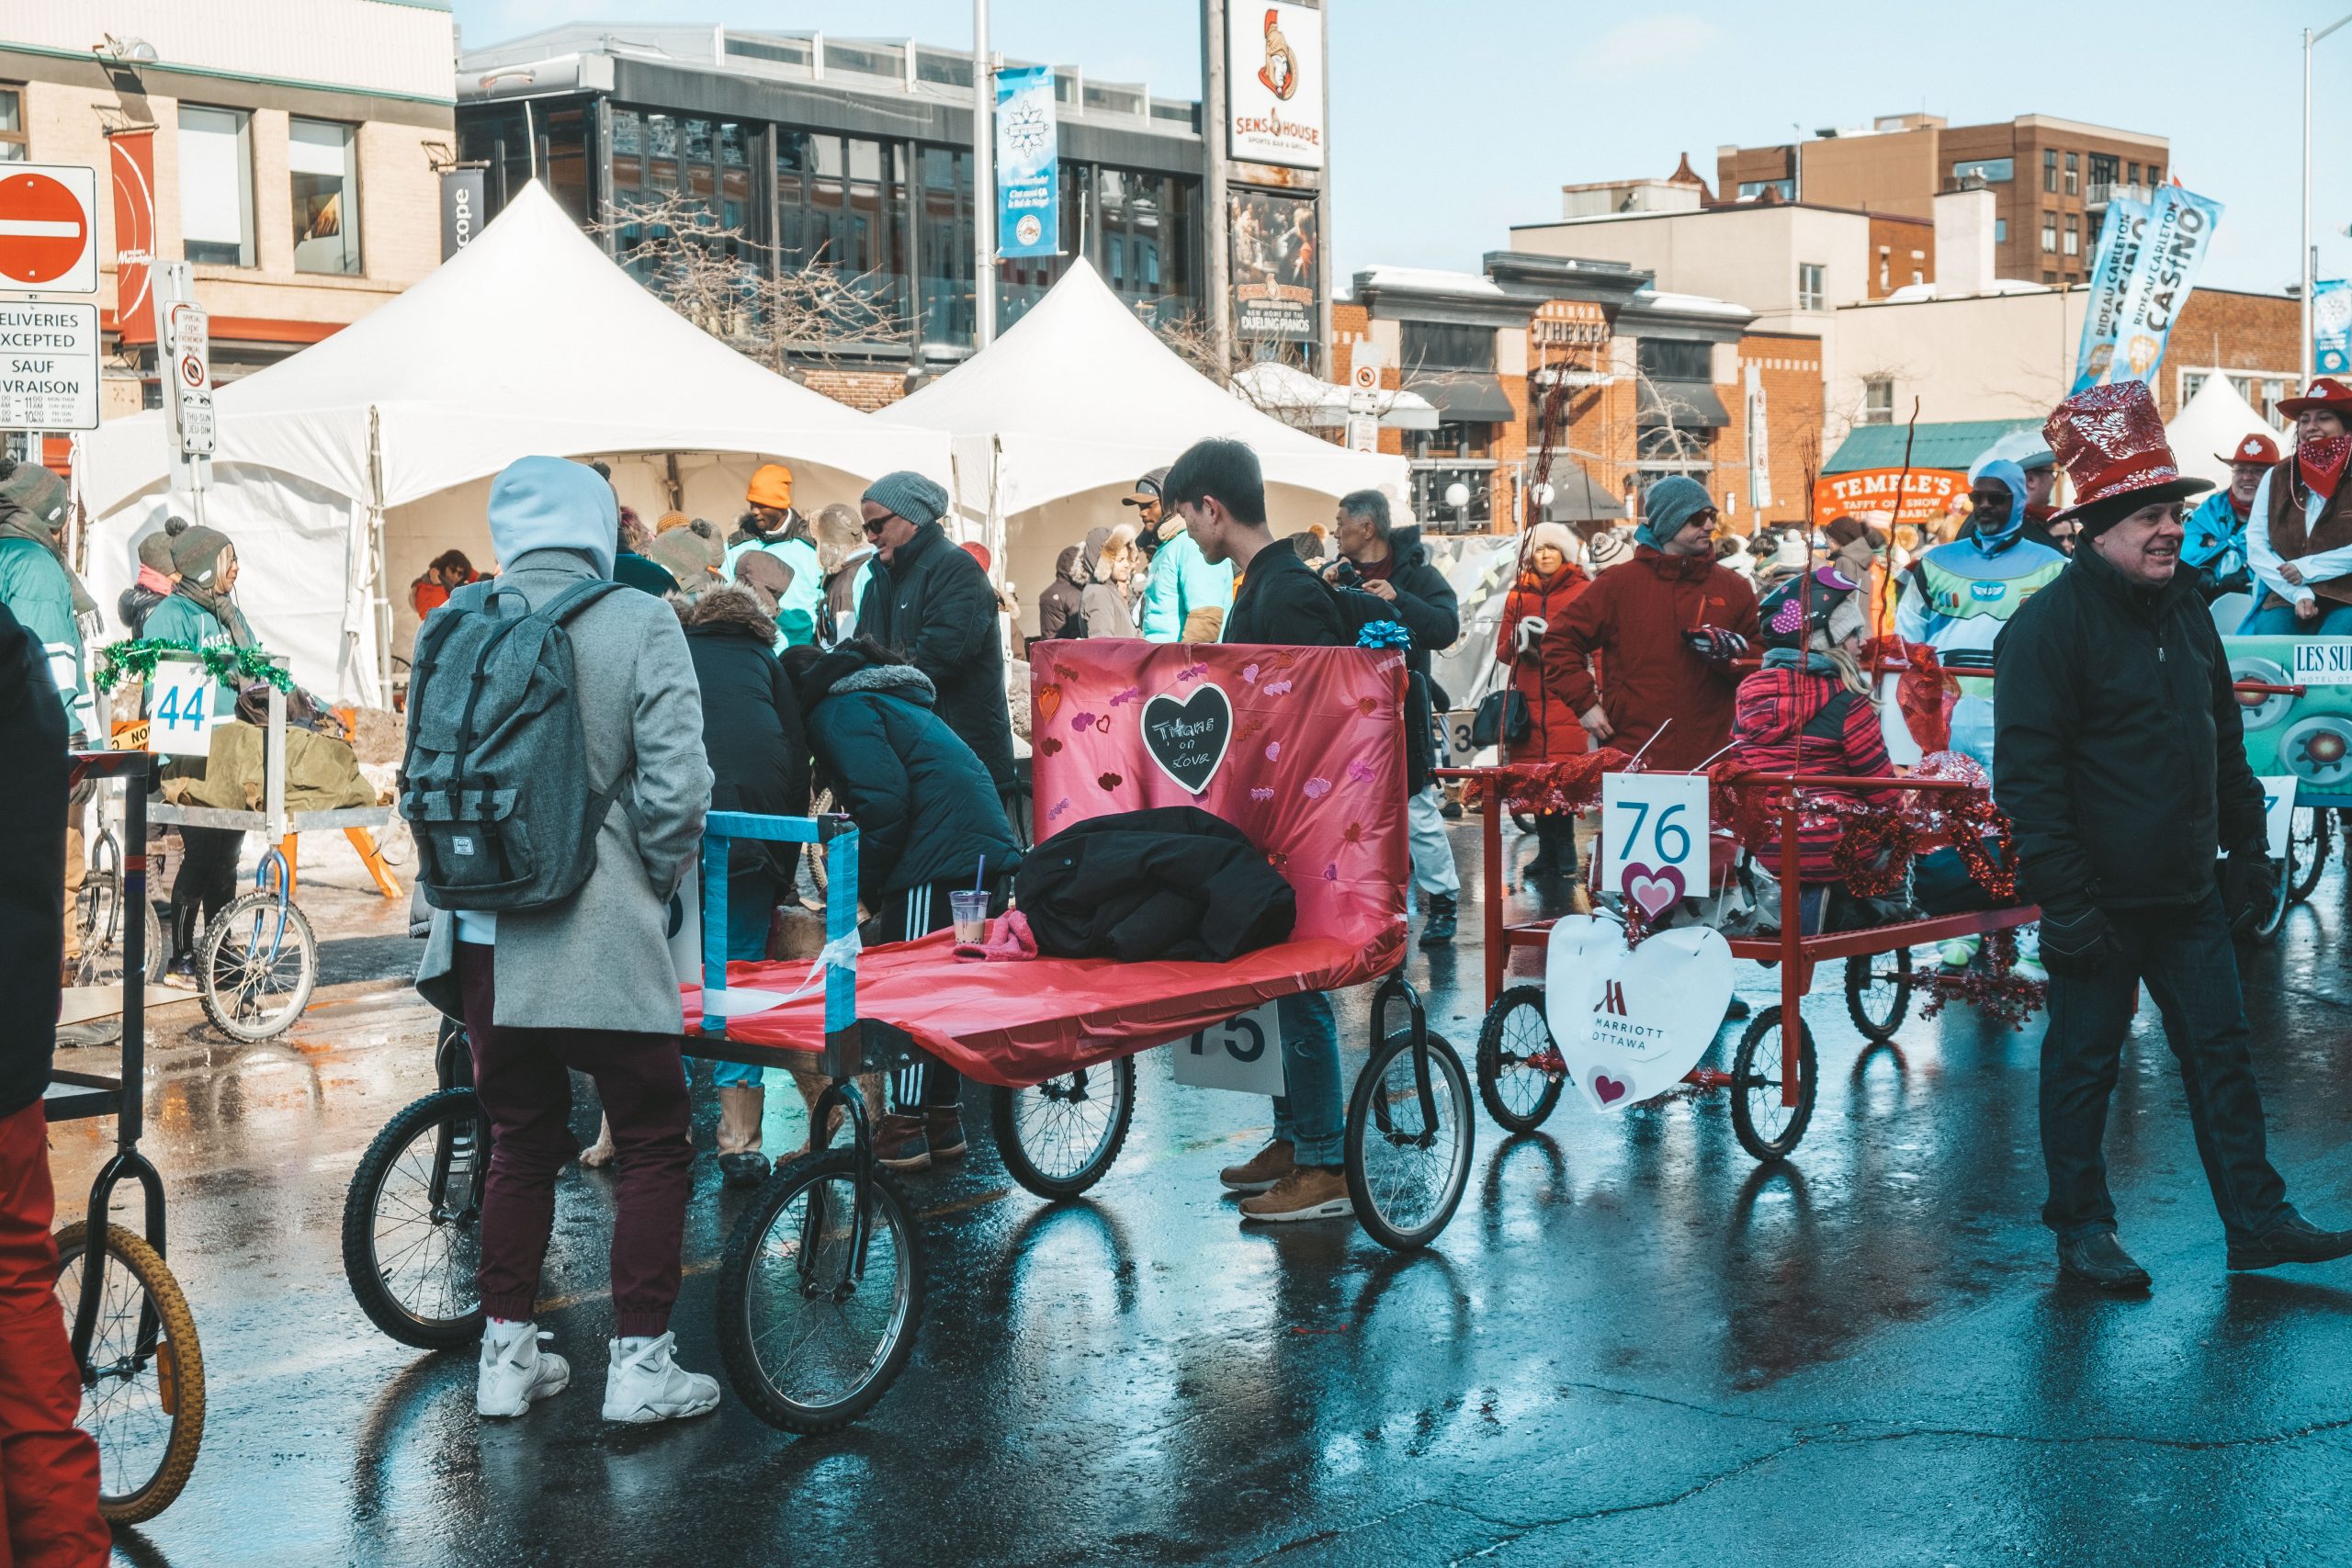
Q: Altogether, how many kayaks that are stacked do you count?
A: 0